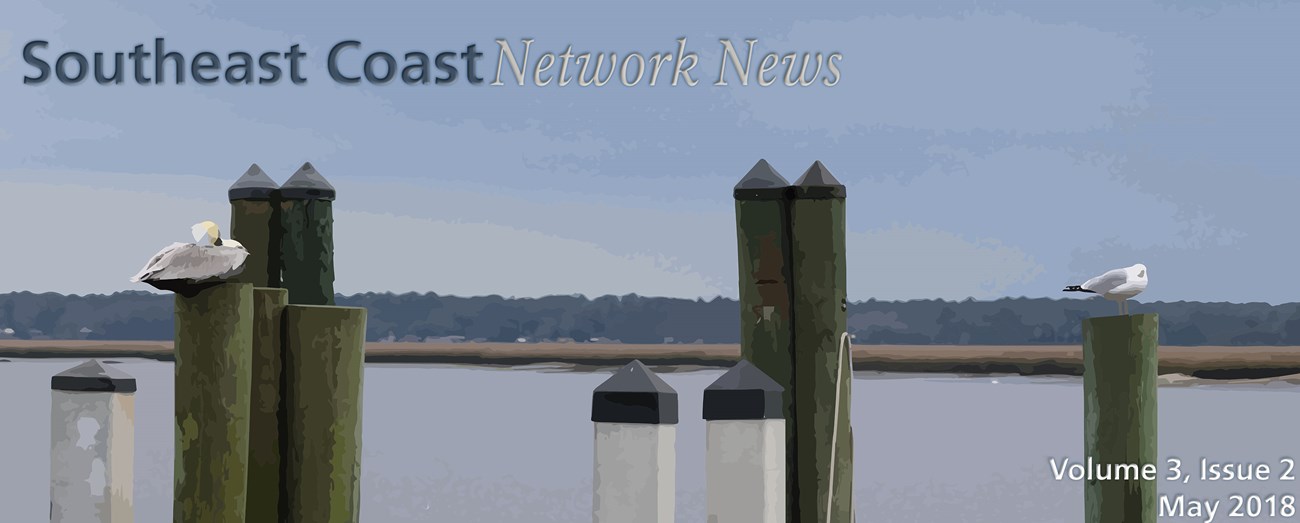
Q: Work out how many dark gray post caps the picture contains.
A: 7